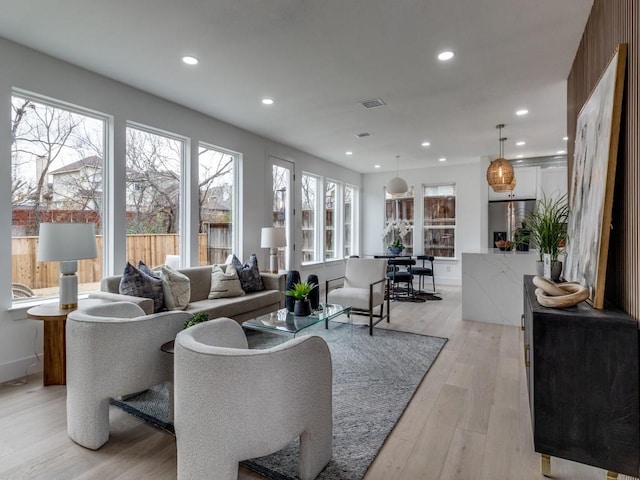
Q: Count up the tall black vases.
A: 2